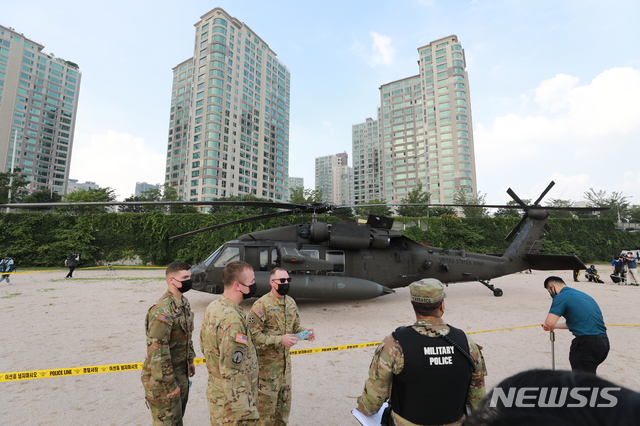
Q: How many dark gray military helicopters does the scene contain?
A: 1